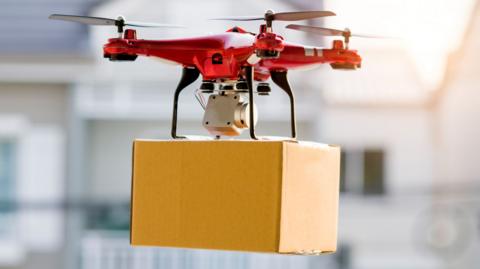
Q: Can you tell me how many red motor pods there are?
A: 3